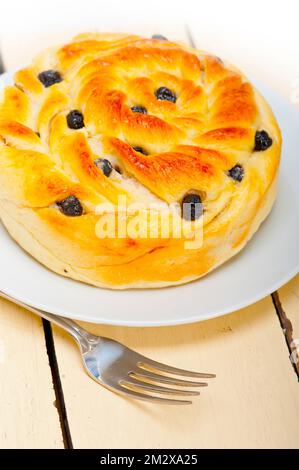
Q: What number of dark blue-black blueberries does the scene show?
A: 11